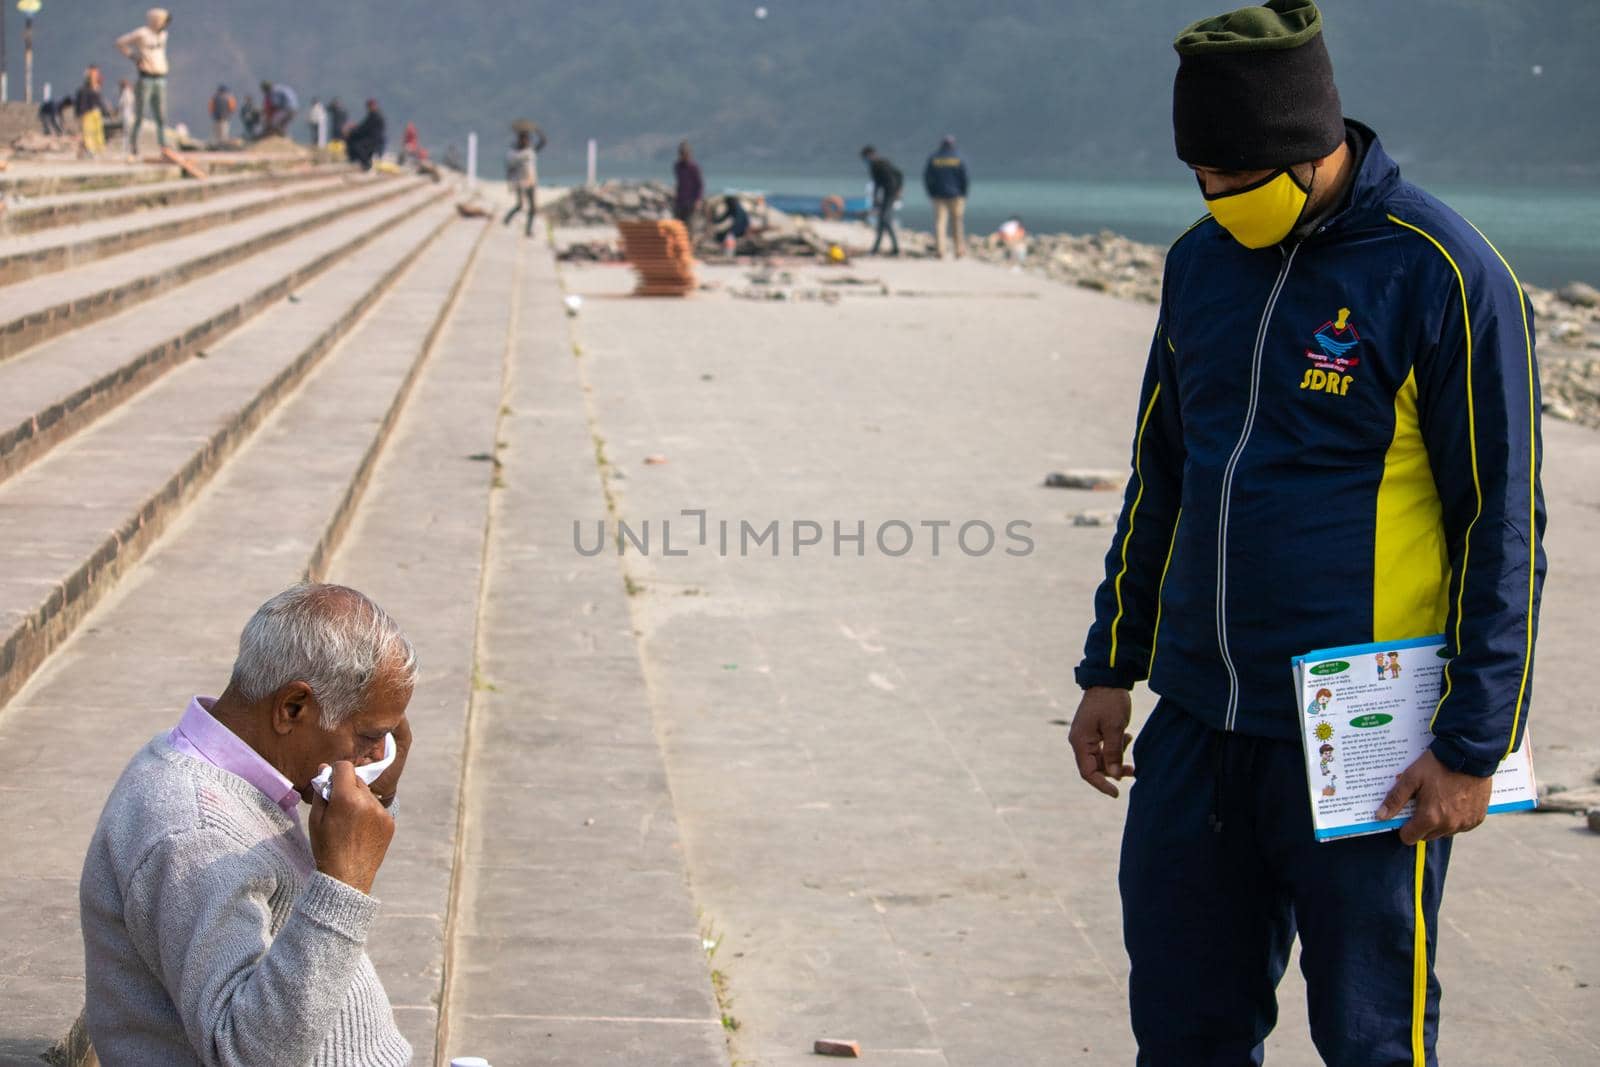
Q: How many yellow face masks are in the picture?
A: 1